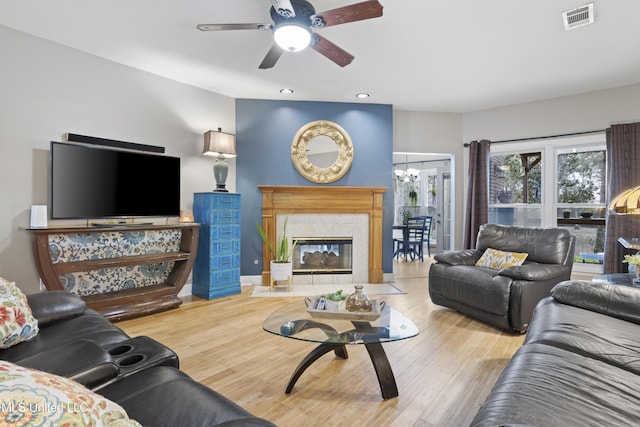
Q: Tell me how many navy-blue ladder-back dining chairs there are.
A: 2